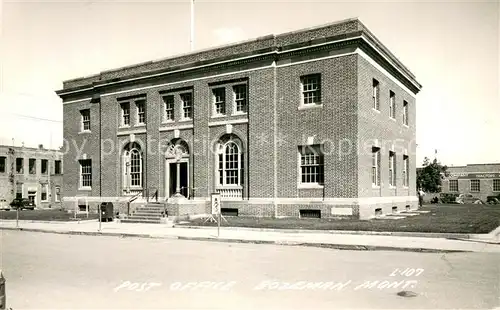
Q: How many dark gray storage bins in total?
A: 1